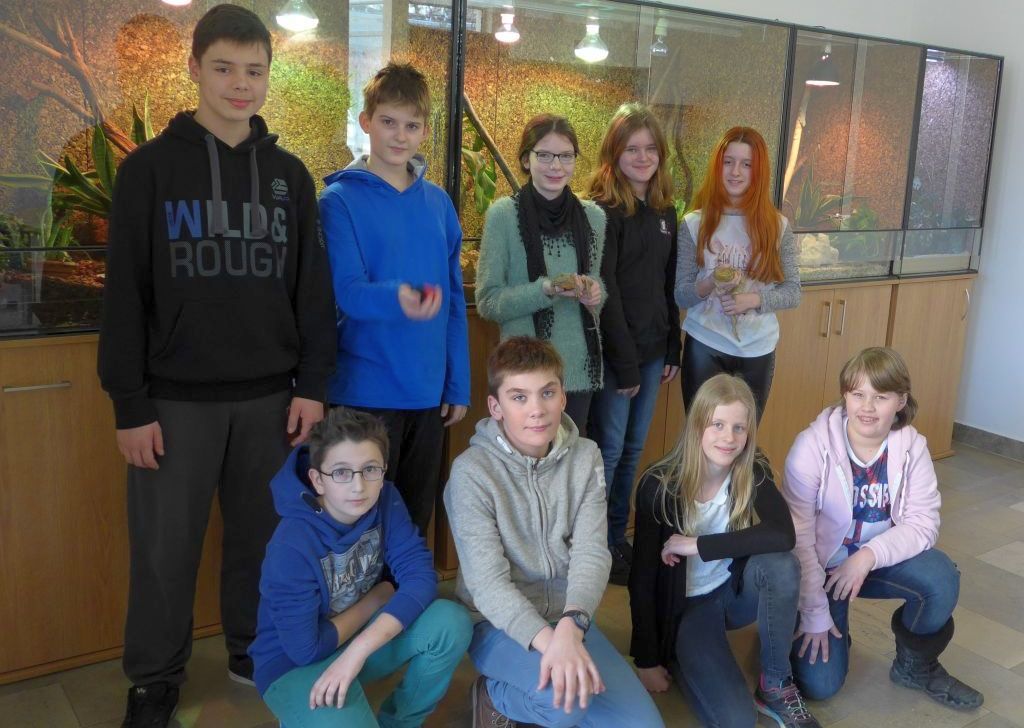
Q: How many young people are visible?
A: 9